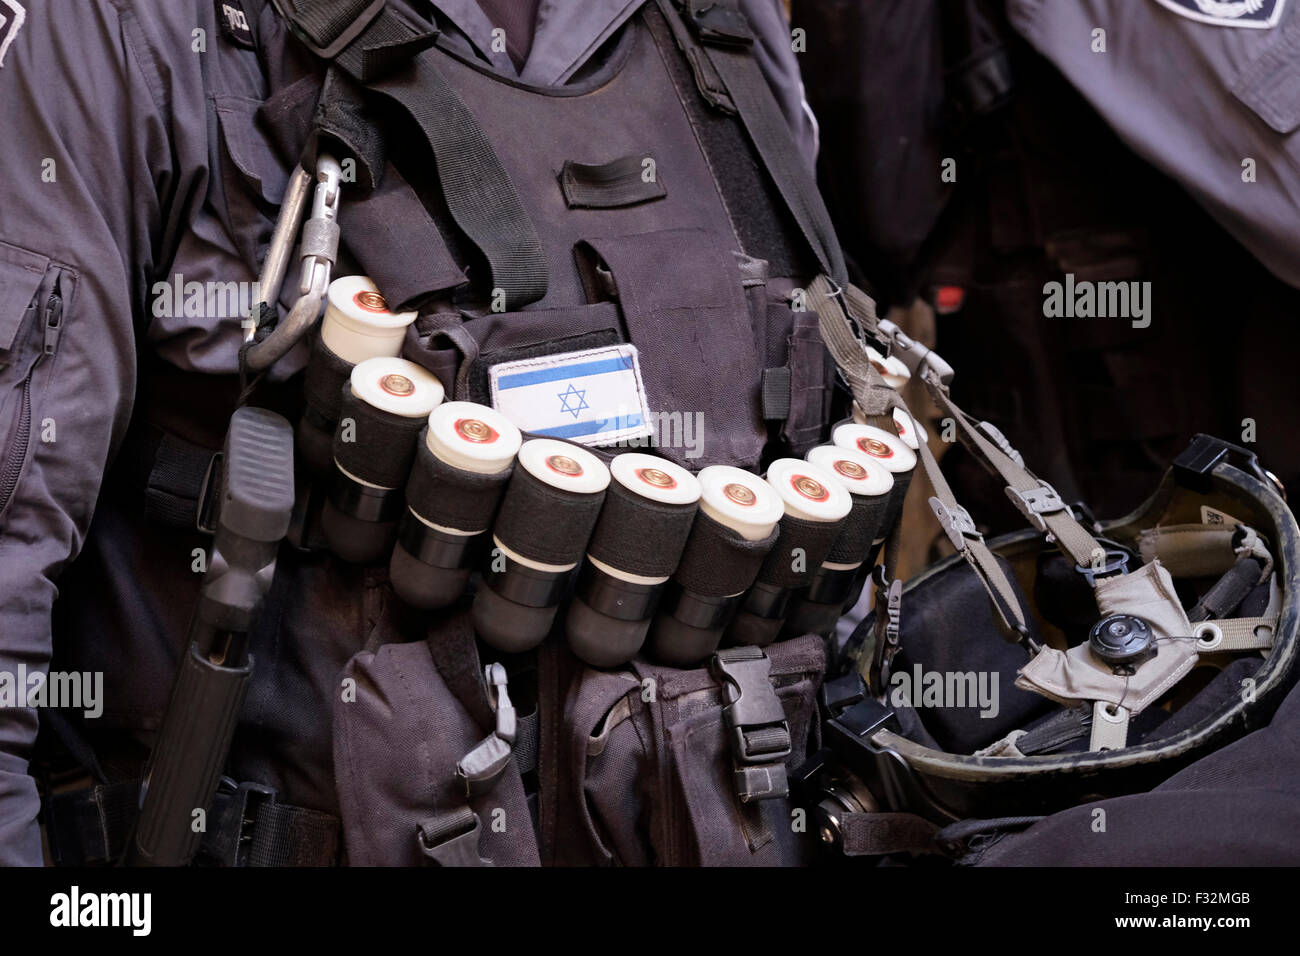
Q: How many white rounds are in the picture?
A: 11